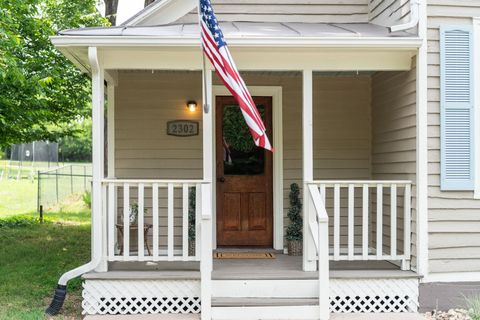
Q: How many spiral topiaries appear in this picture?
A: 2